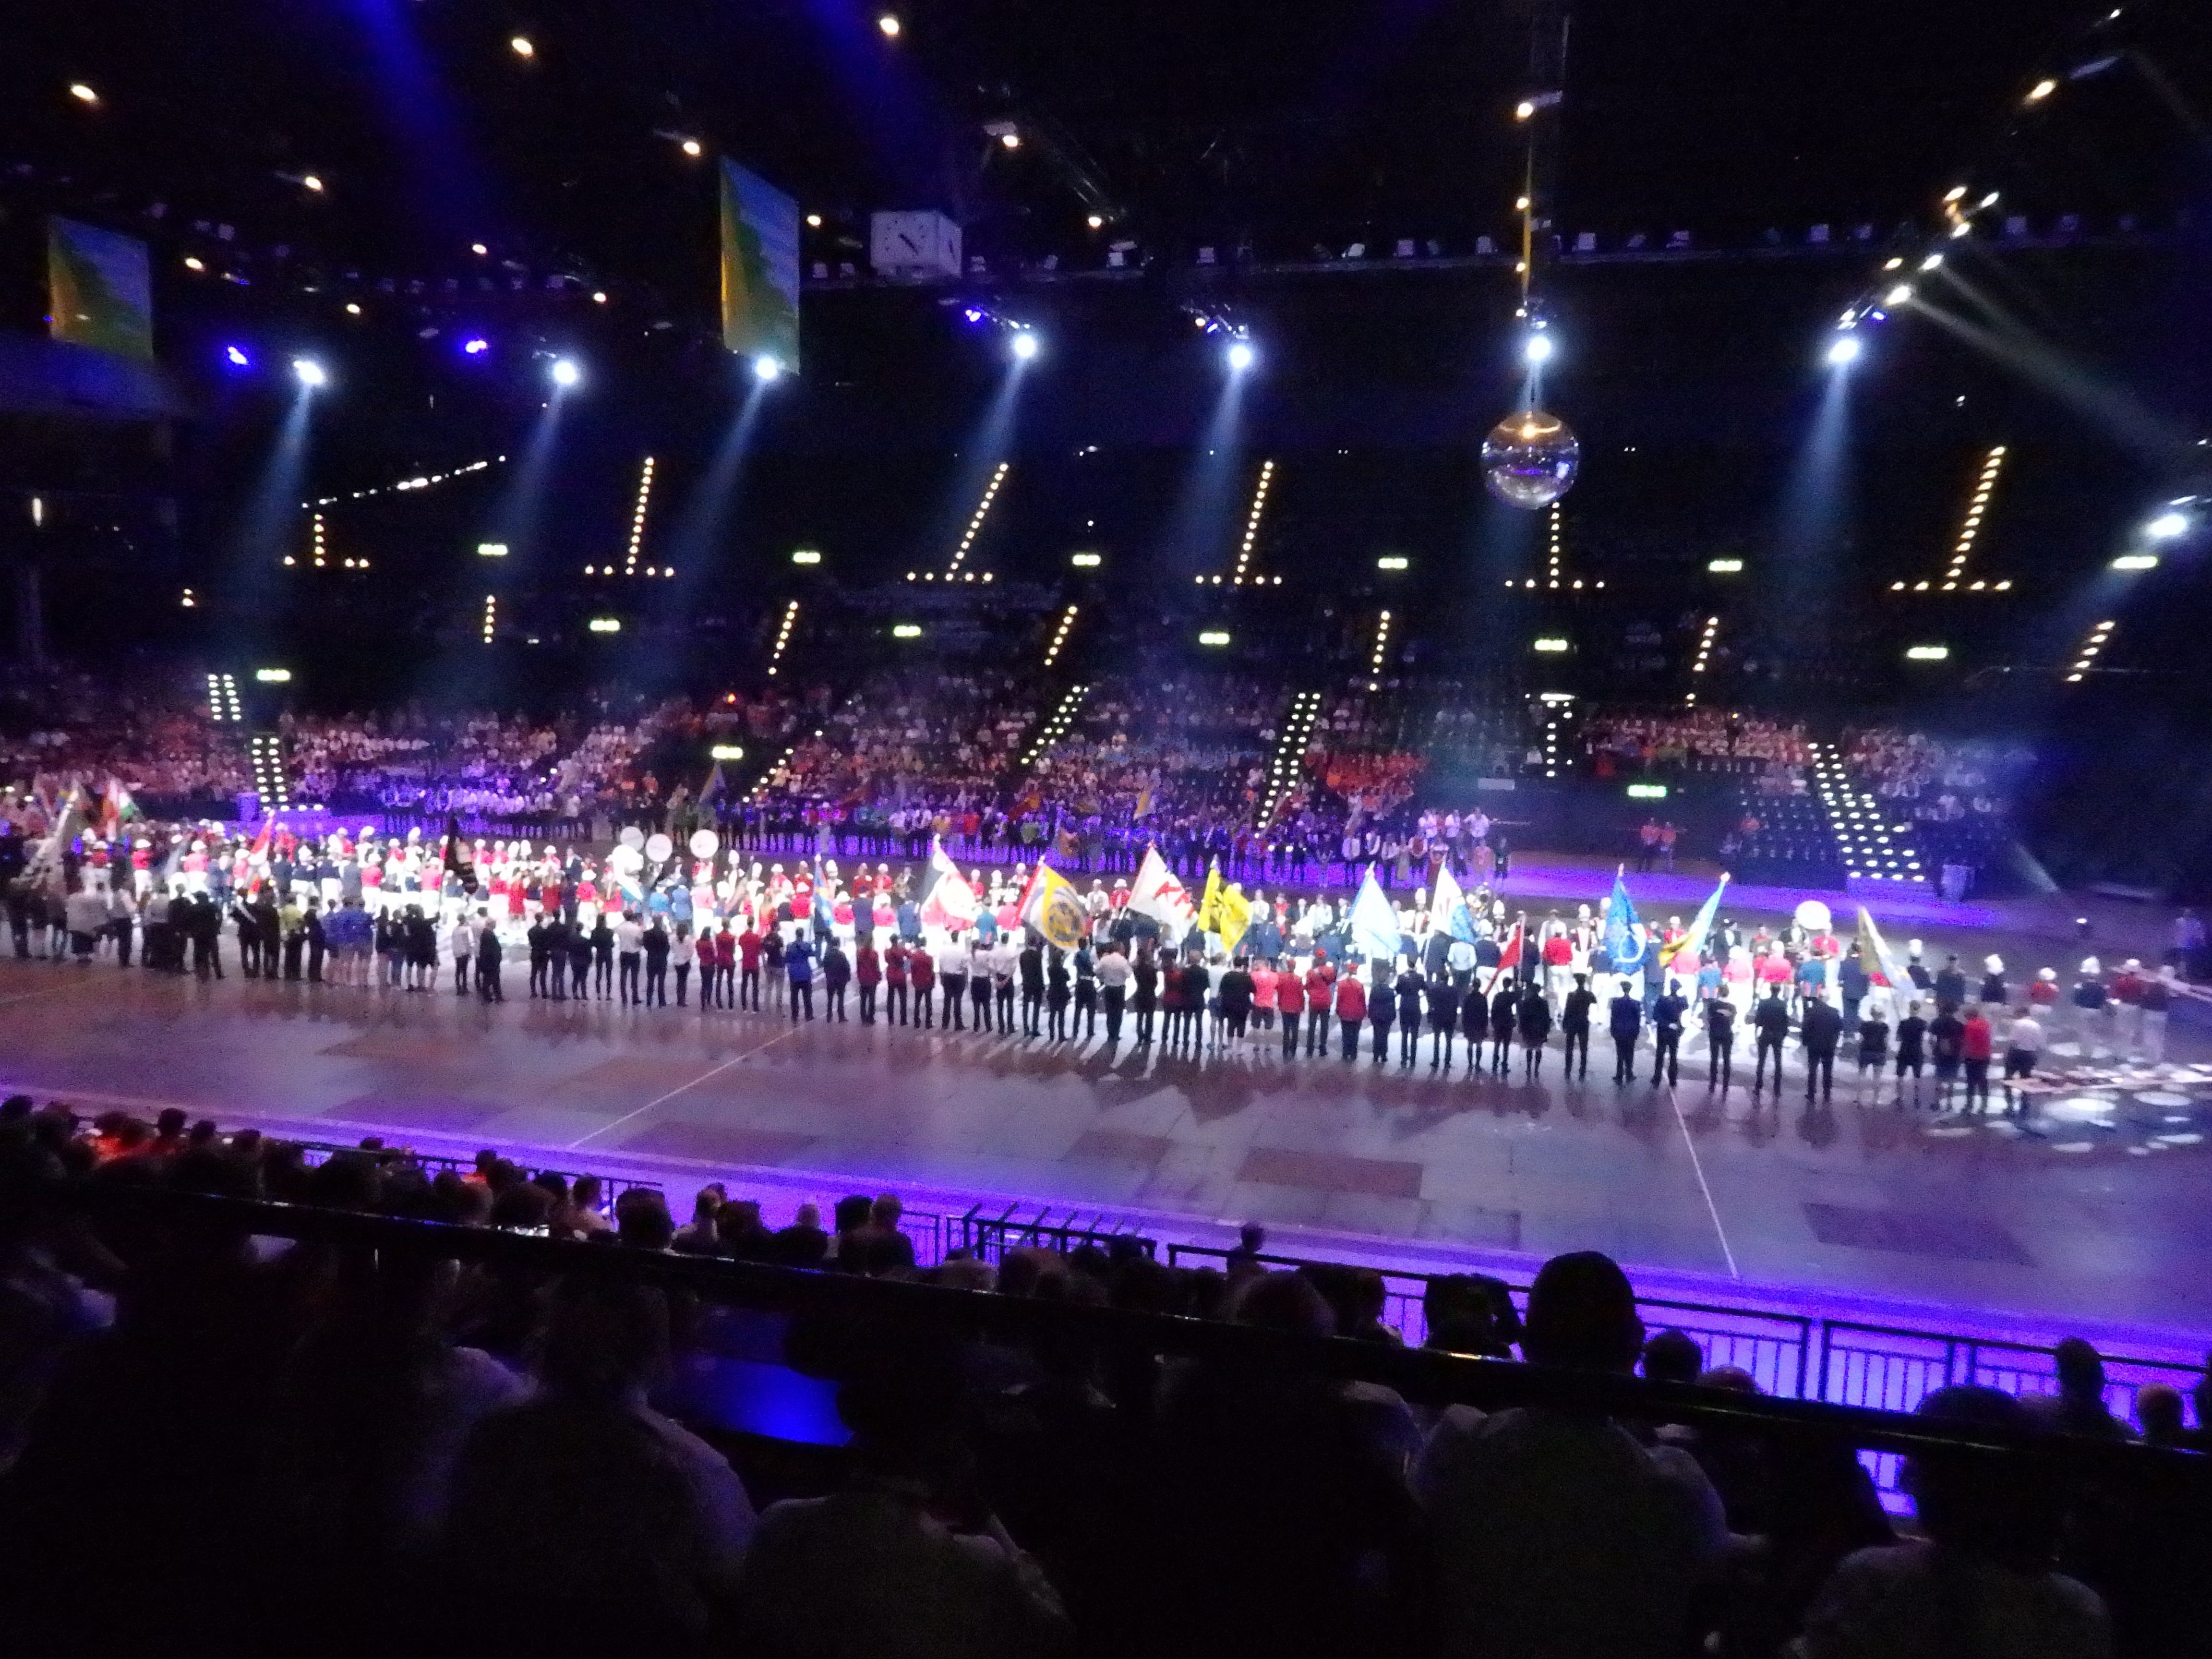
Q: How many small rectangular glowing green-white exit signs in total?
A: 14